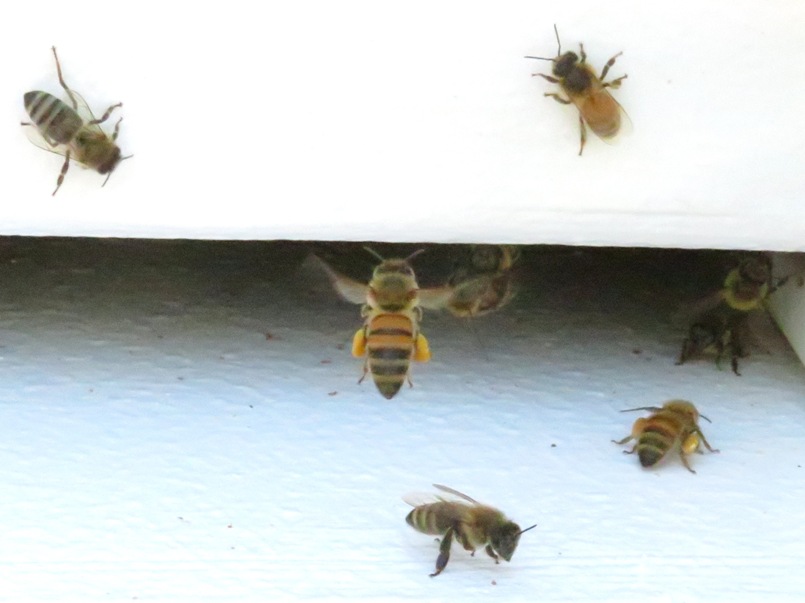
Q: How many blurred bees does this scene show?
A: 2